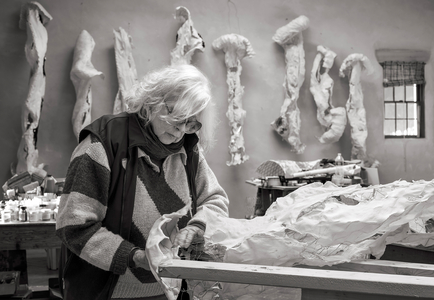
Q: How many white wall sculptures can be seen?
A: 8